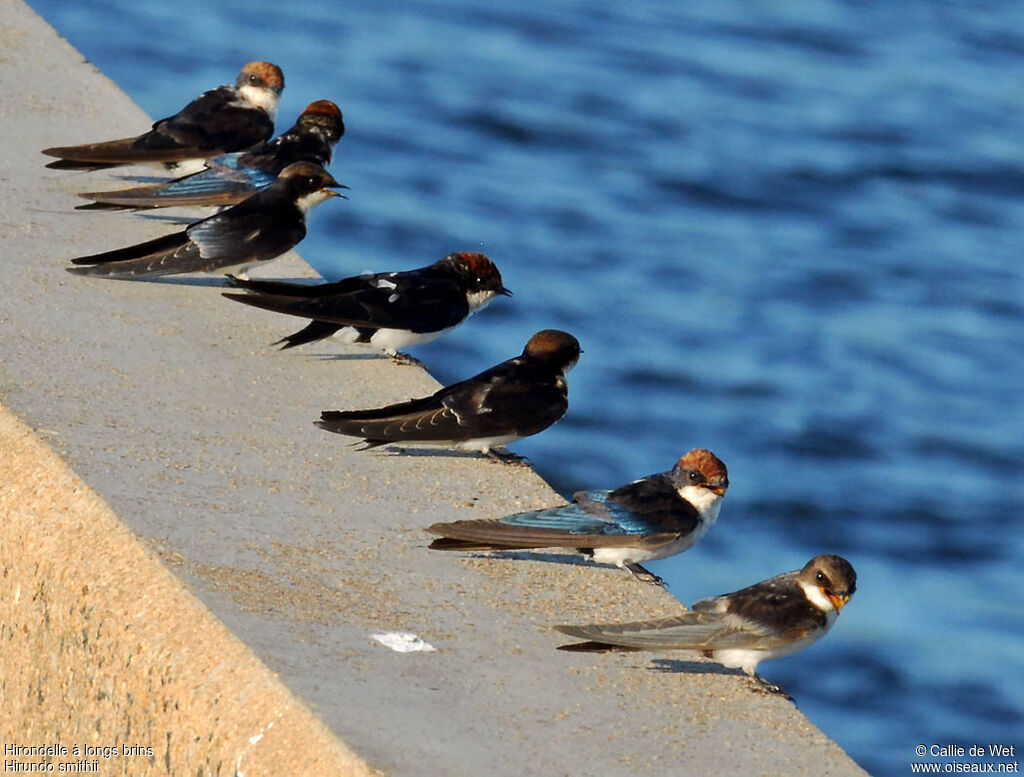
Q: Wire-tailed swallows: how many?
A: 7